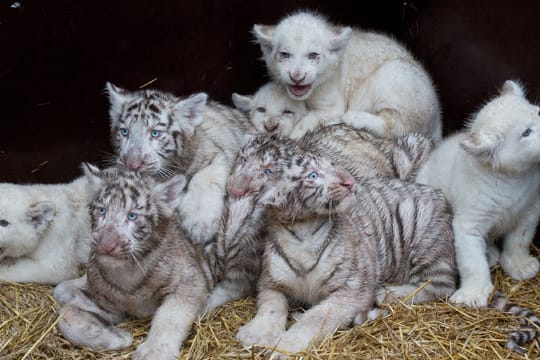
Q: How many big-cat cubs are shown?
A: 8